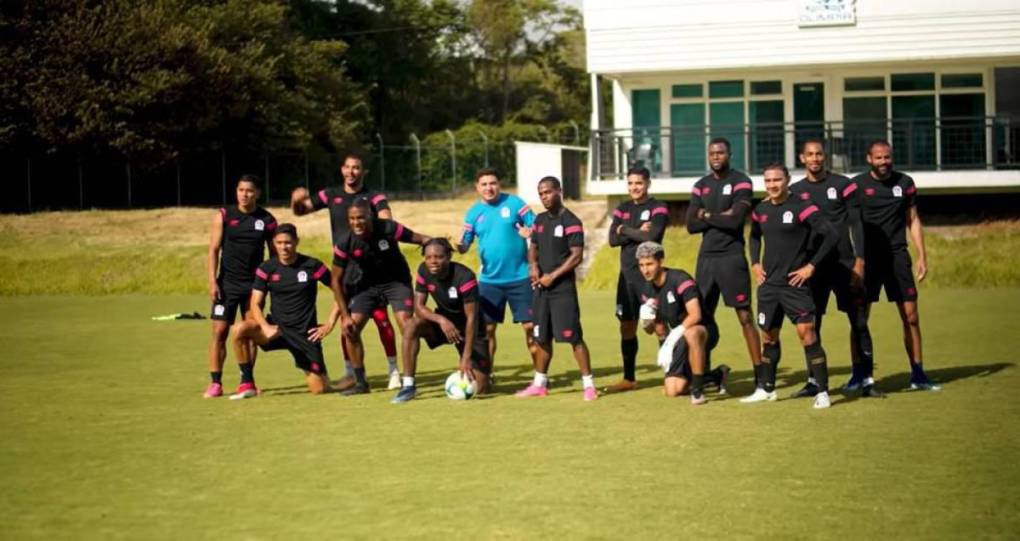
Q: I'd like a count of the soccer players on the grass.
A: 13